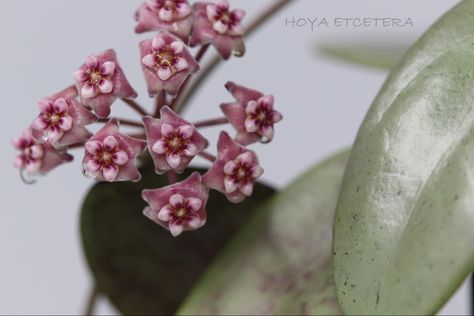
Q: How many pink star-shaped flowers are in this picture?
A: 11